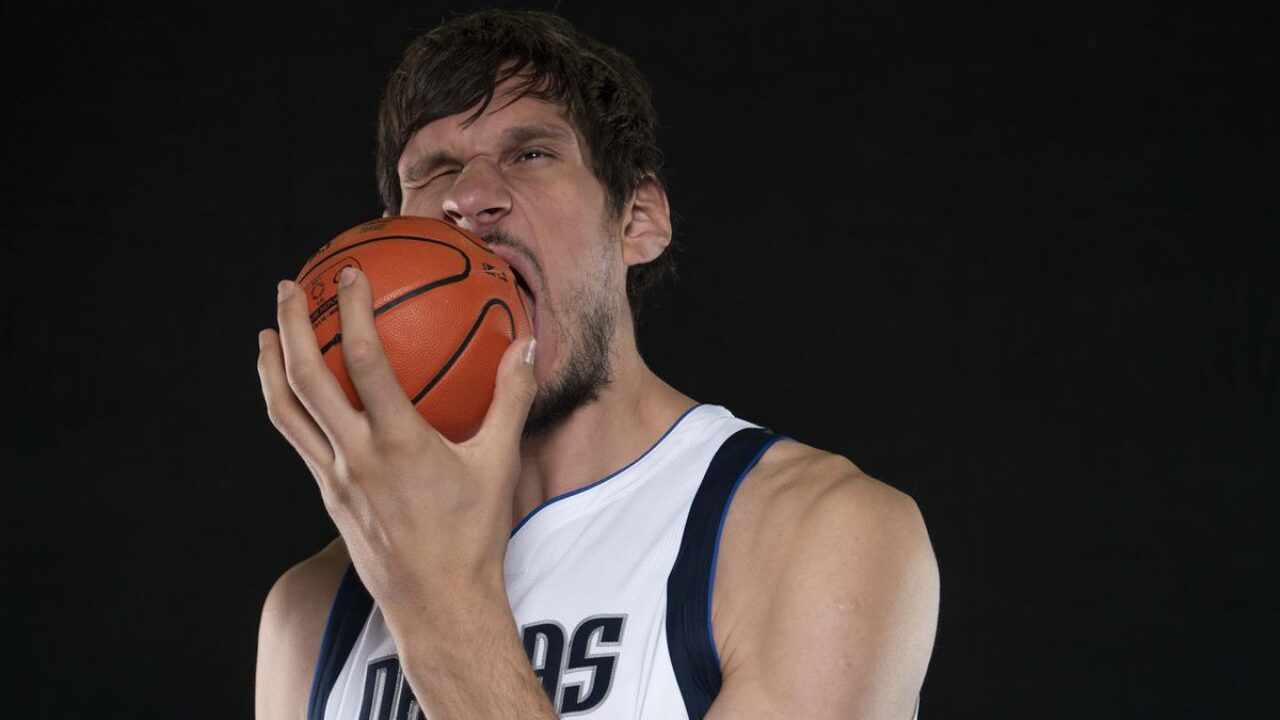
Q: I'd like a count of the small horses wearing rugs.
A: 0